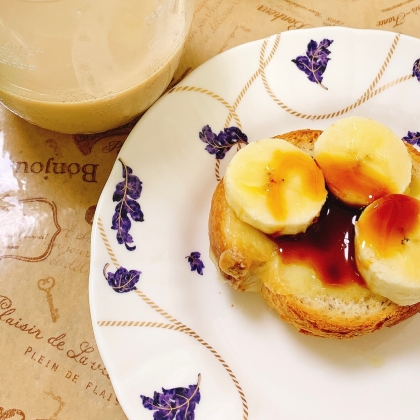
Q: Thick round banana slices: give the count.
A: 3